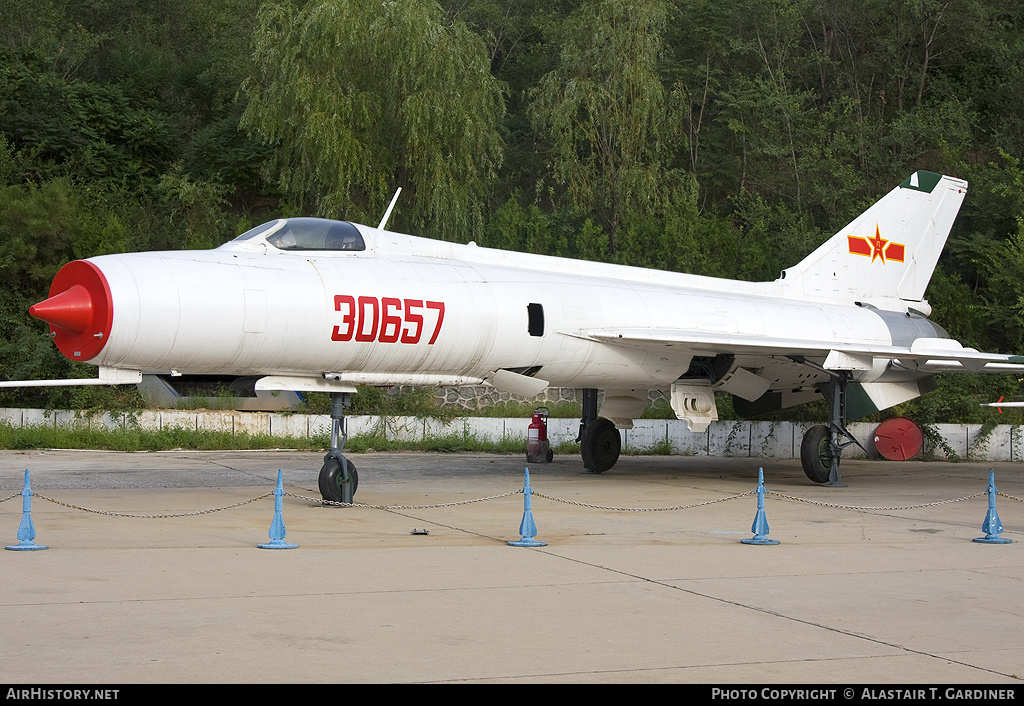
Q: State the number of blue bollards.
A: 5